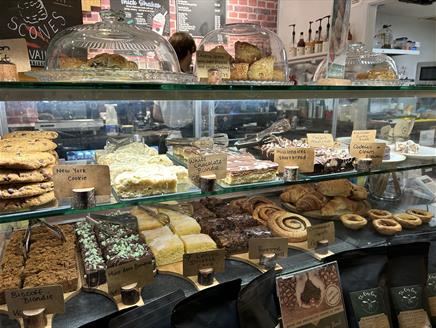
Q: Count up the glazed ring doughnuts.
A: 0